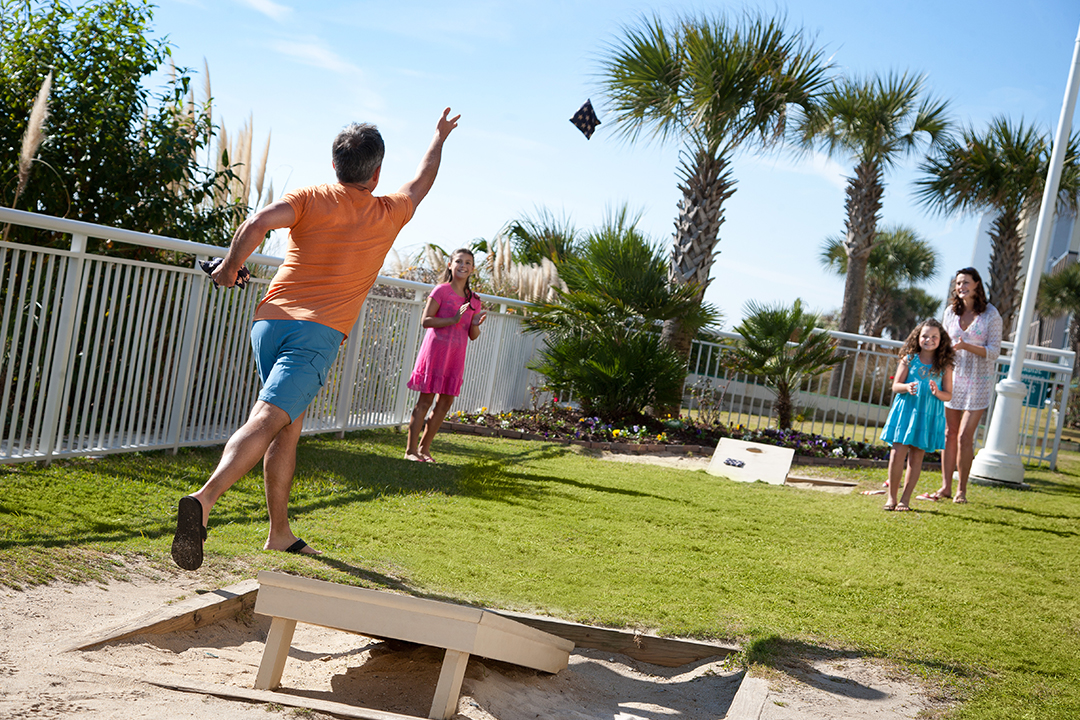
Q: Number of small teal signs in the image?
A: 1